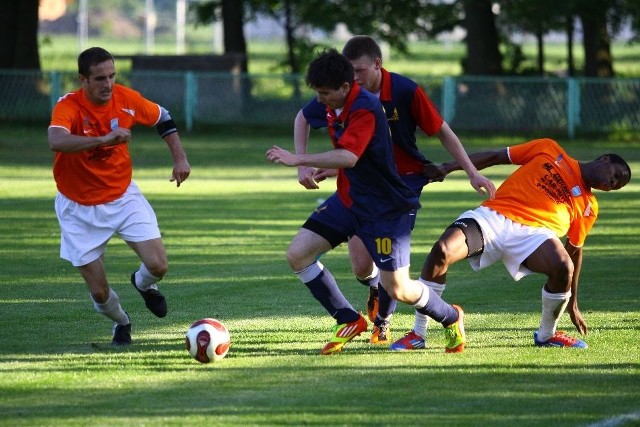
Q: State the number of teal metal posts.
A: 4